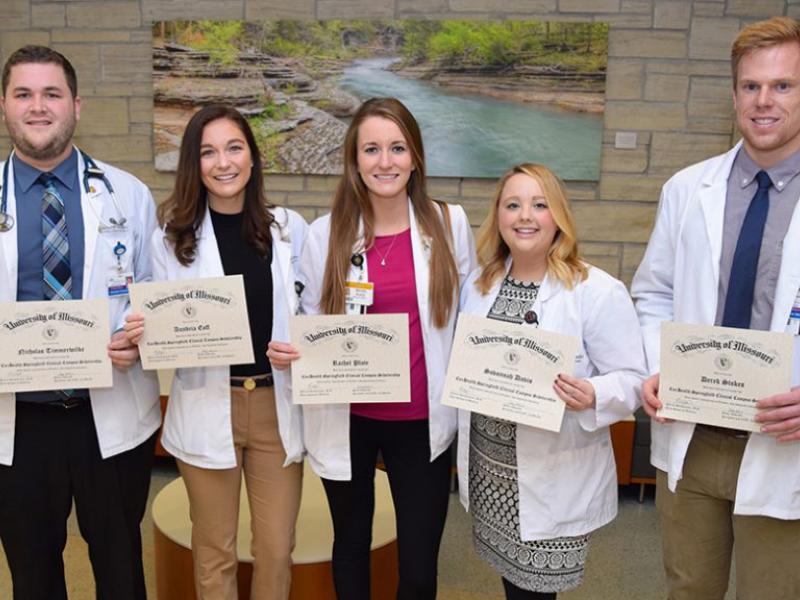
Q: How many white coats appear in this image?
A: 5